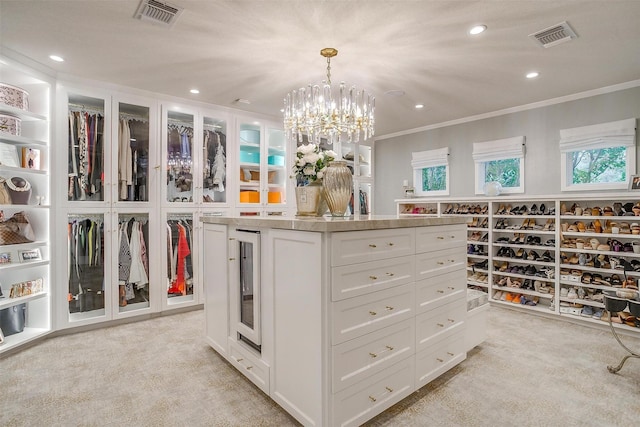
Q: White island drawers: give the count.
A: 11